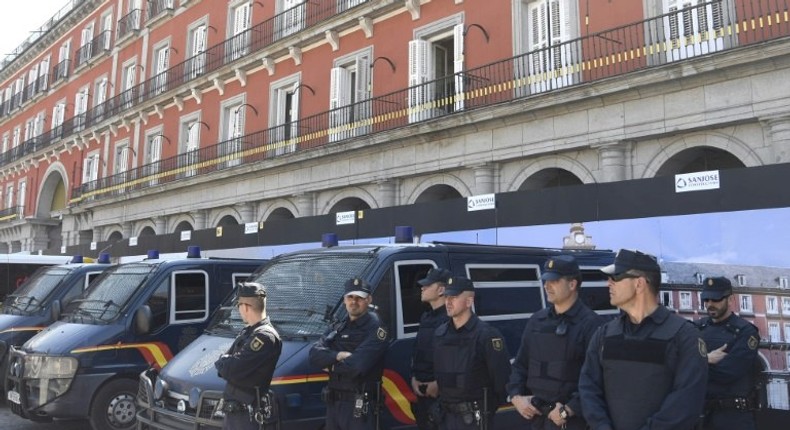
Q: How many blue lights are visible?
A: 6